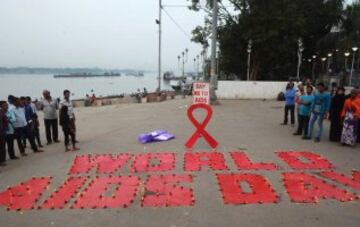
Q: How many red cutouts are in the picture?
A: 13